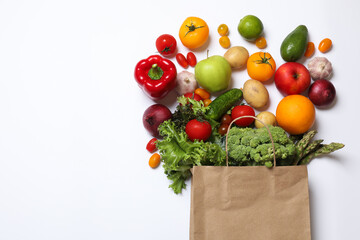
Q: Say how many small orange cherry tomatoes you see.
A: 8